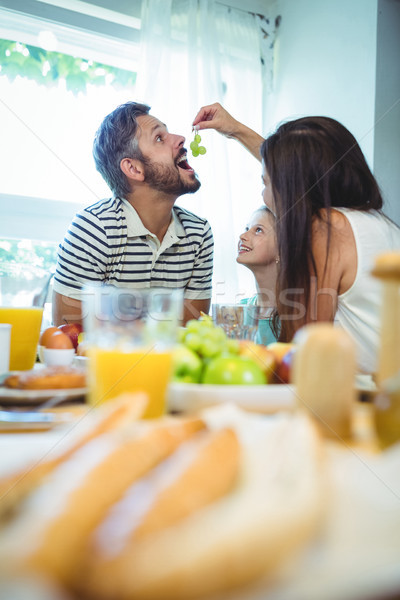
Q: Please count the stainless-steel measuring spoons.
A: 0